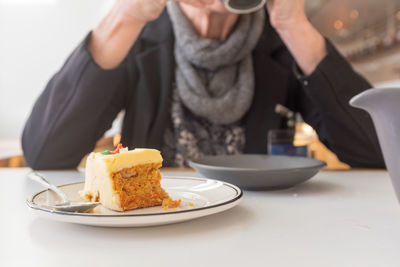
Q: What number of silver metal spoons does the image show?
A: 1